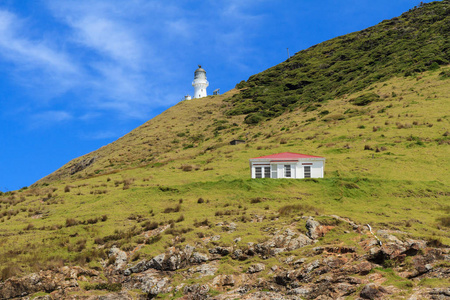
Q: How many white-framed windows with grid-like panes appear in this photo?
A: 4